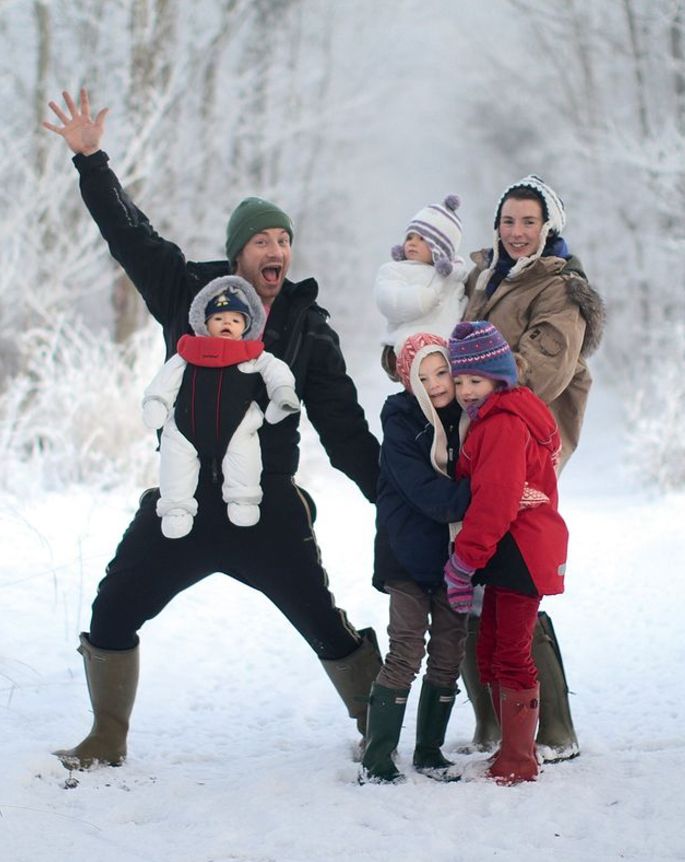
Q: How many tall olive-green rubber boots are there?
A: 4